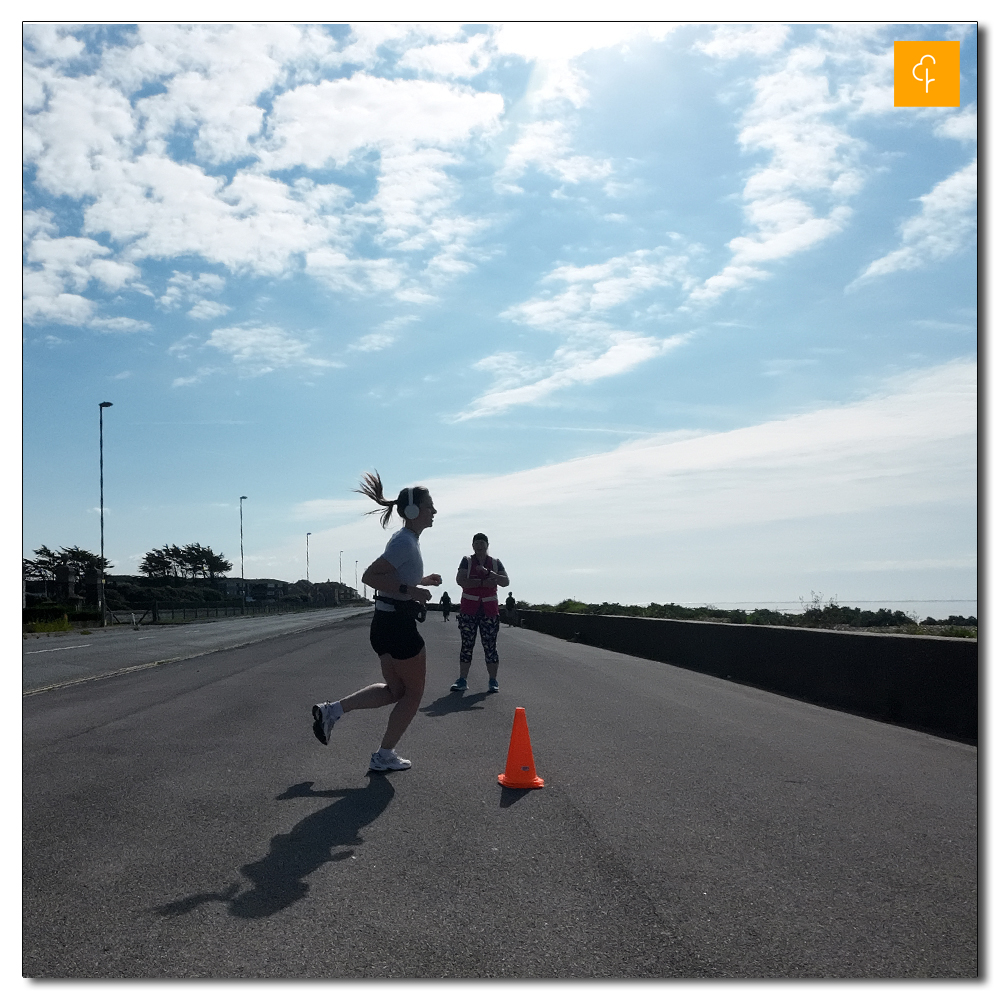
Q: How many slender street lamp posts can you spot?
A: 5